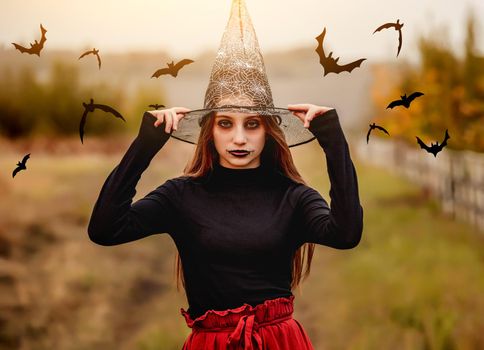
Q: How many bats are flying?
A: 11